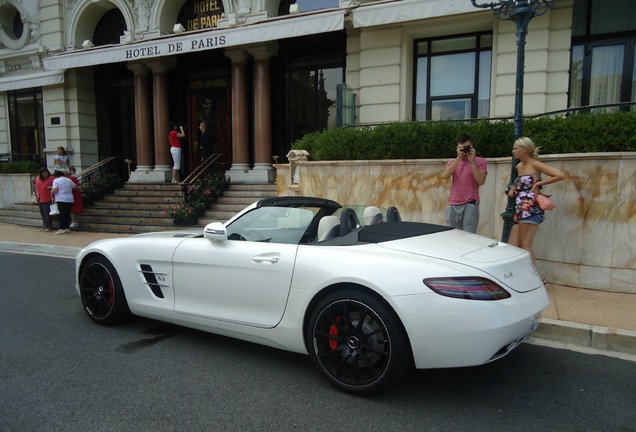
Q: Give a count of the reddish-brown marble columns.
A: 4